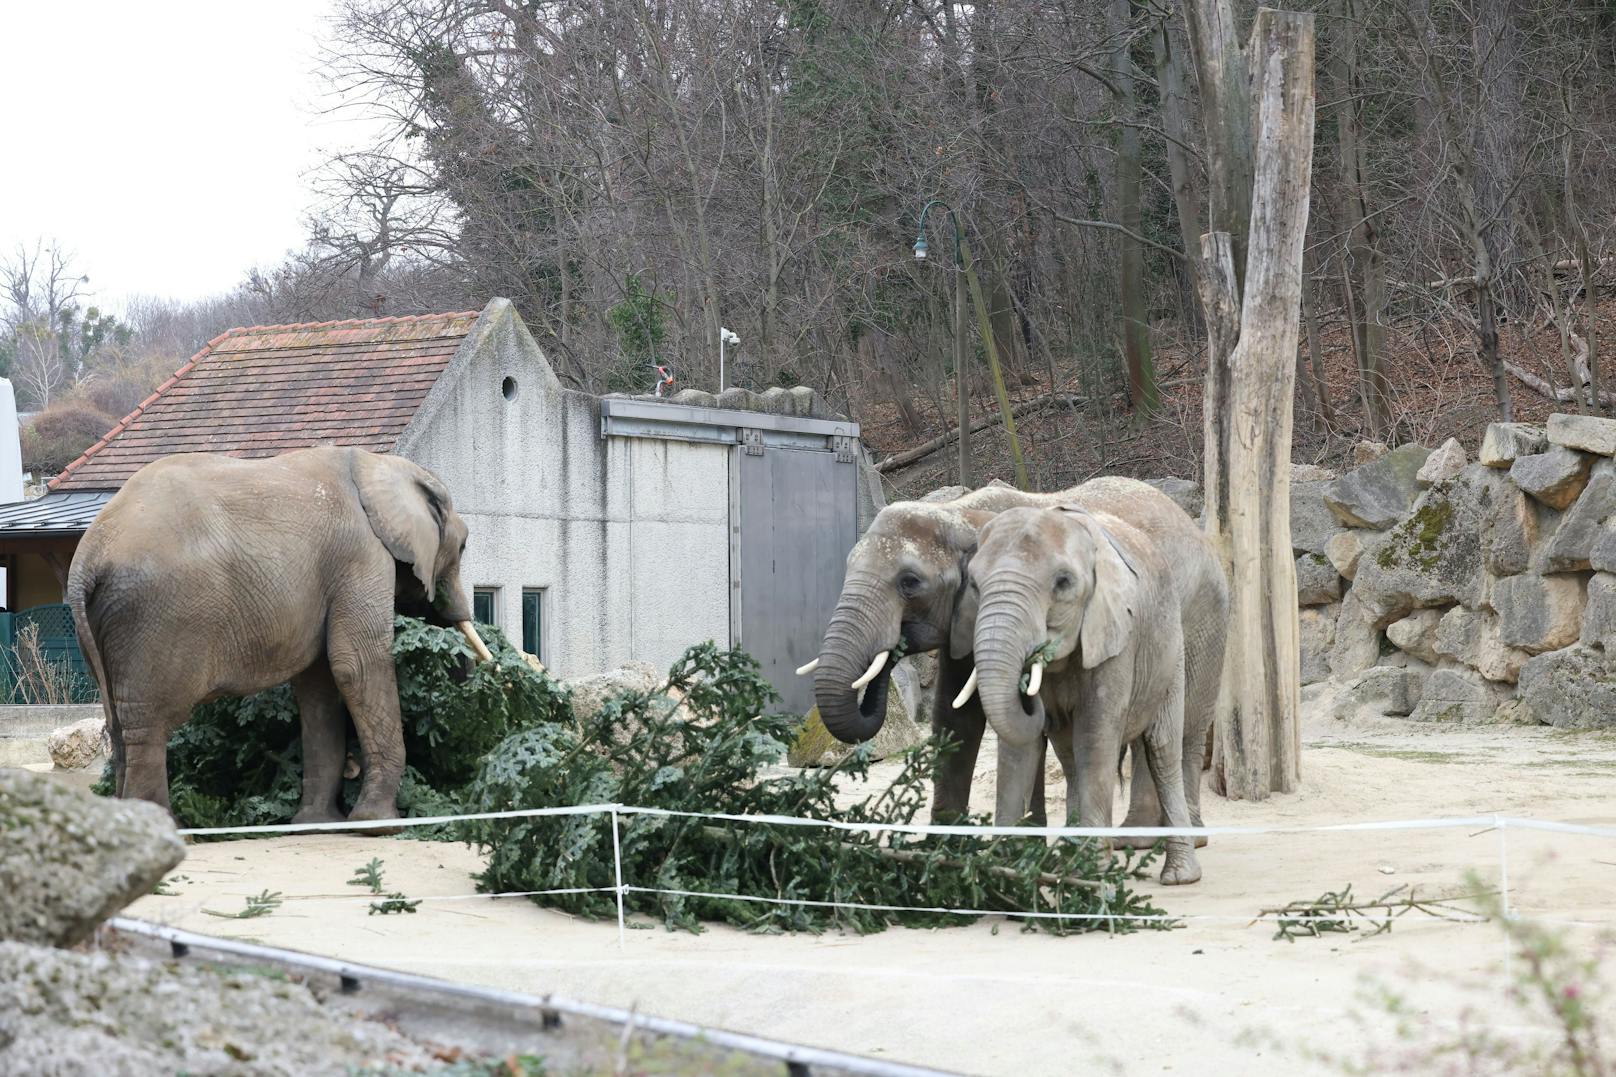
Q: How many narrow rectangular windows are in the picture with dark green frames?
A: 2